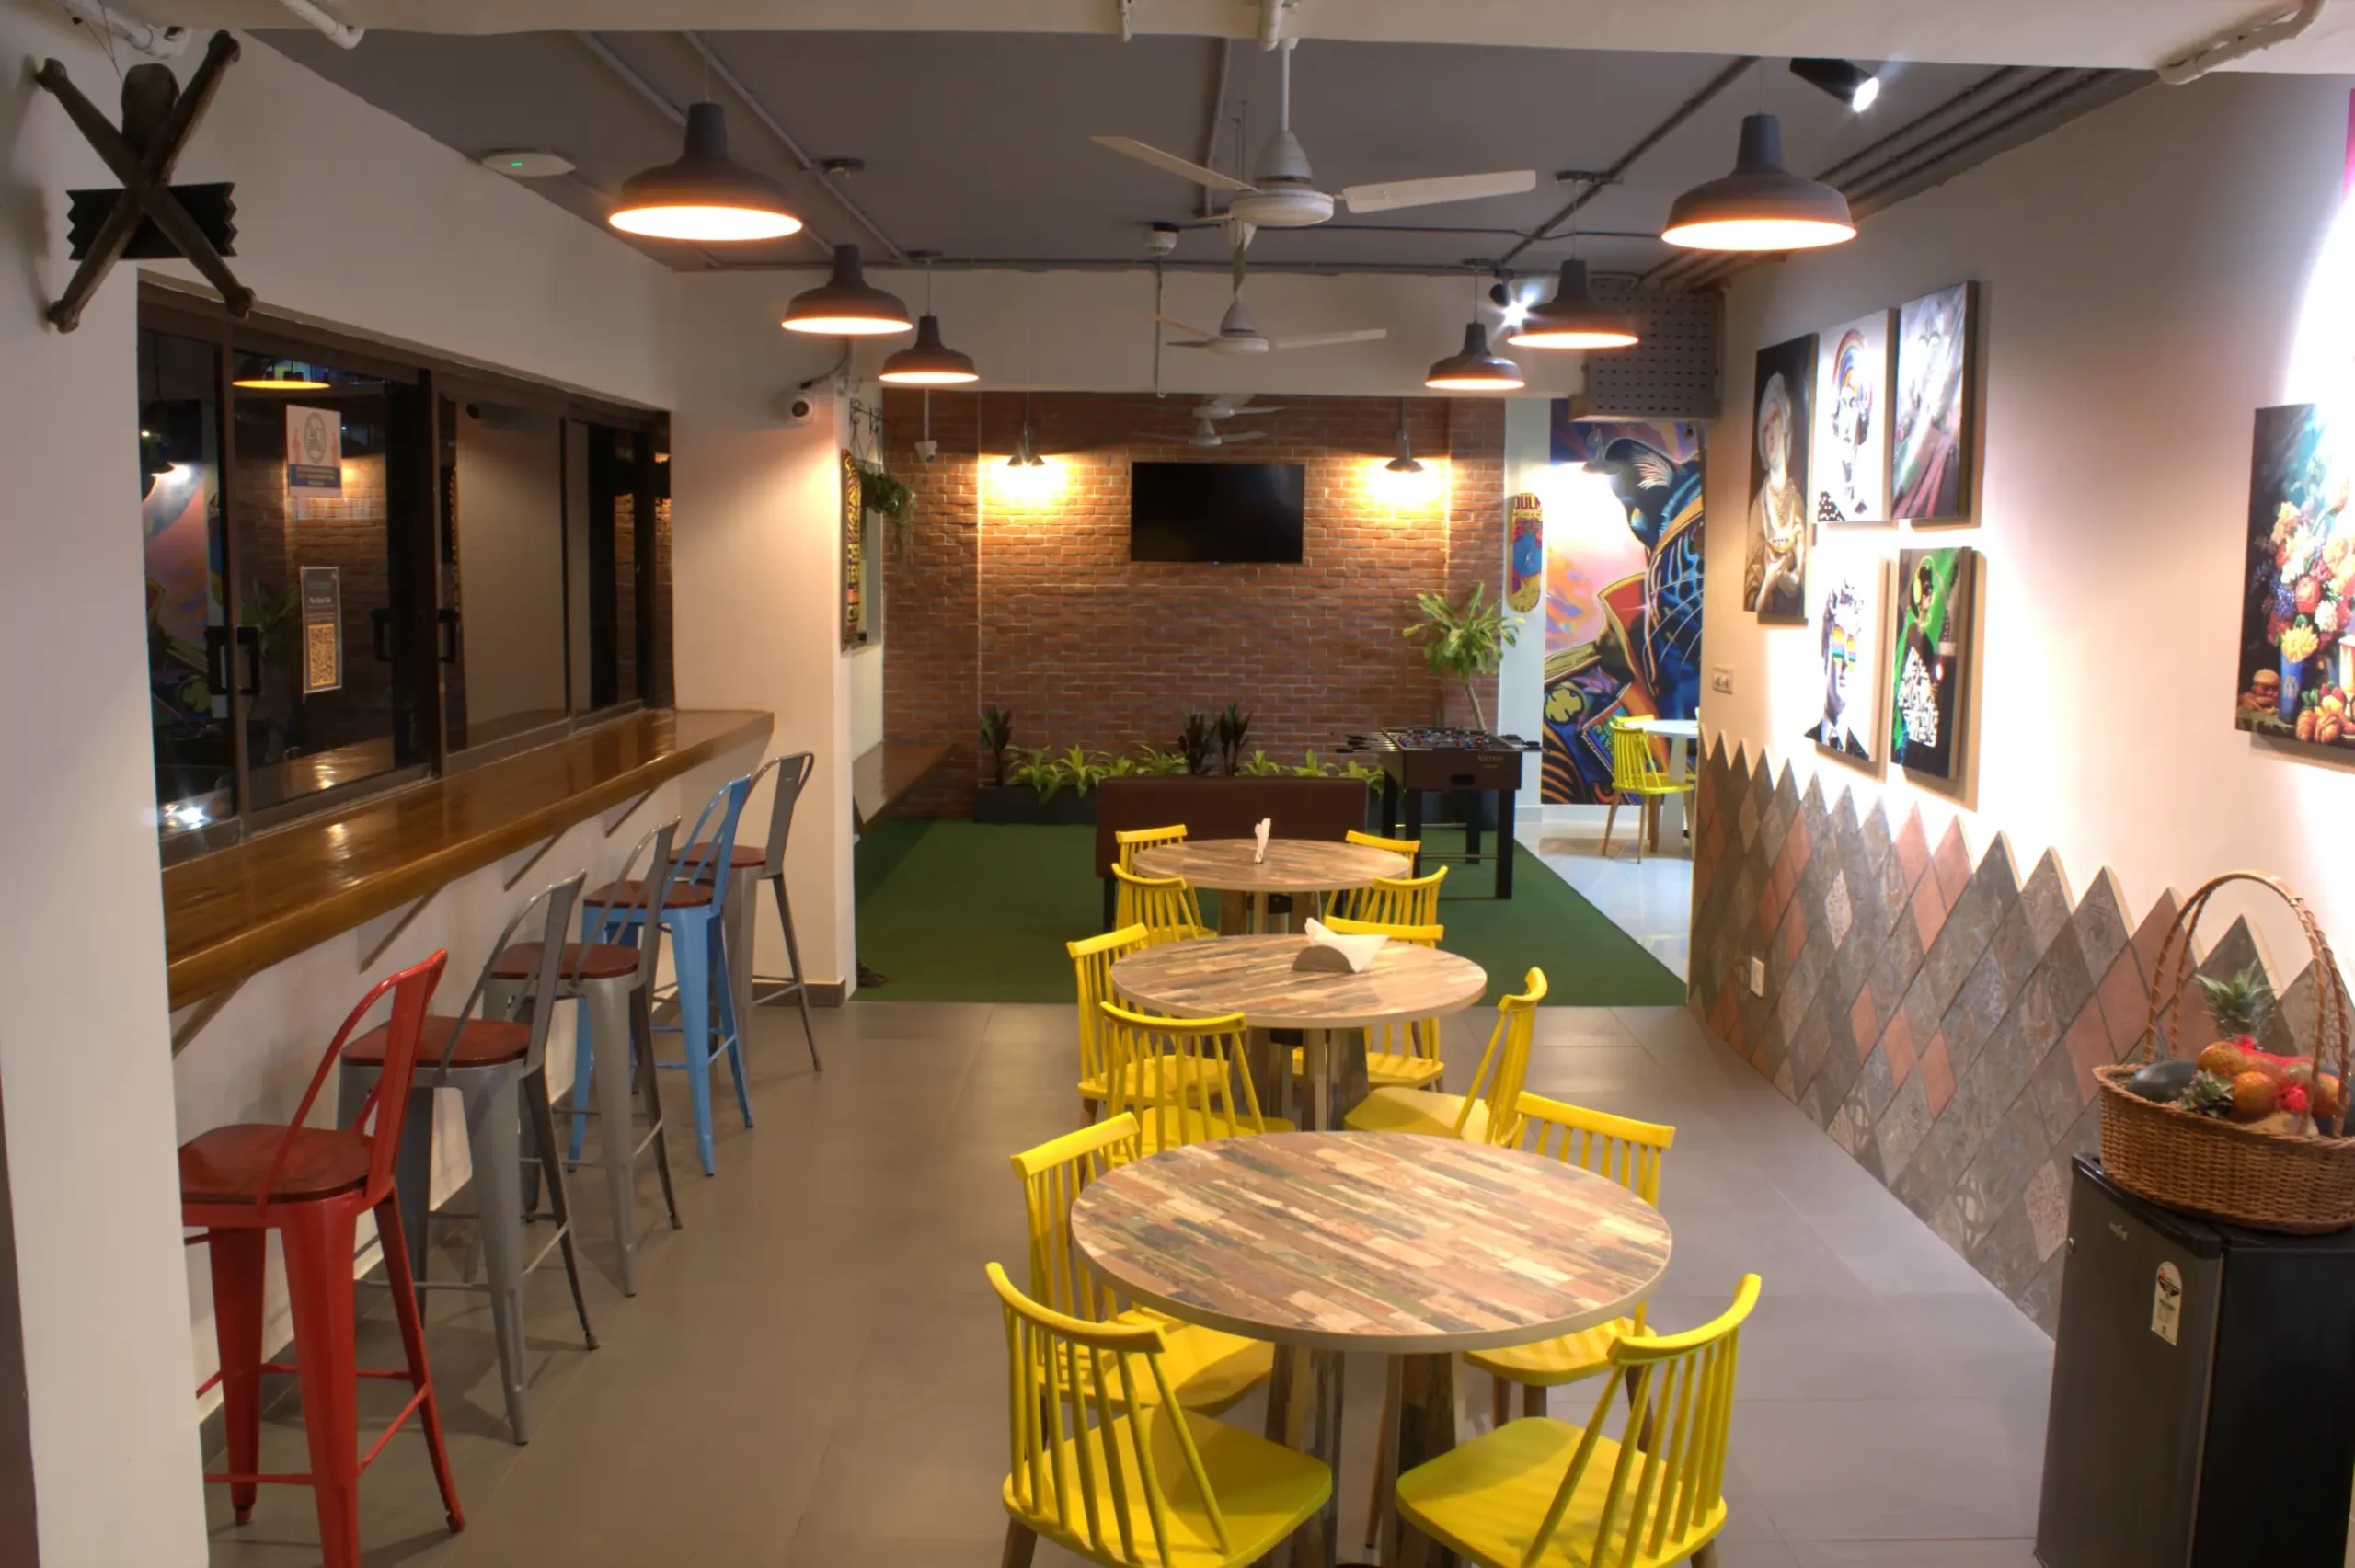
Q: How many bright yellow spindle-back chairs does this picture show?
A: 14